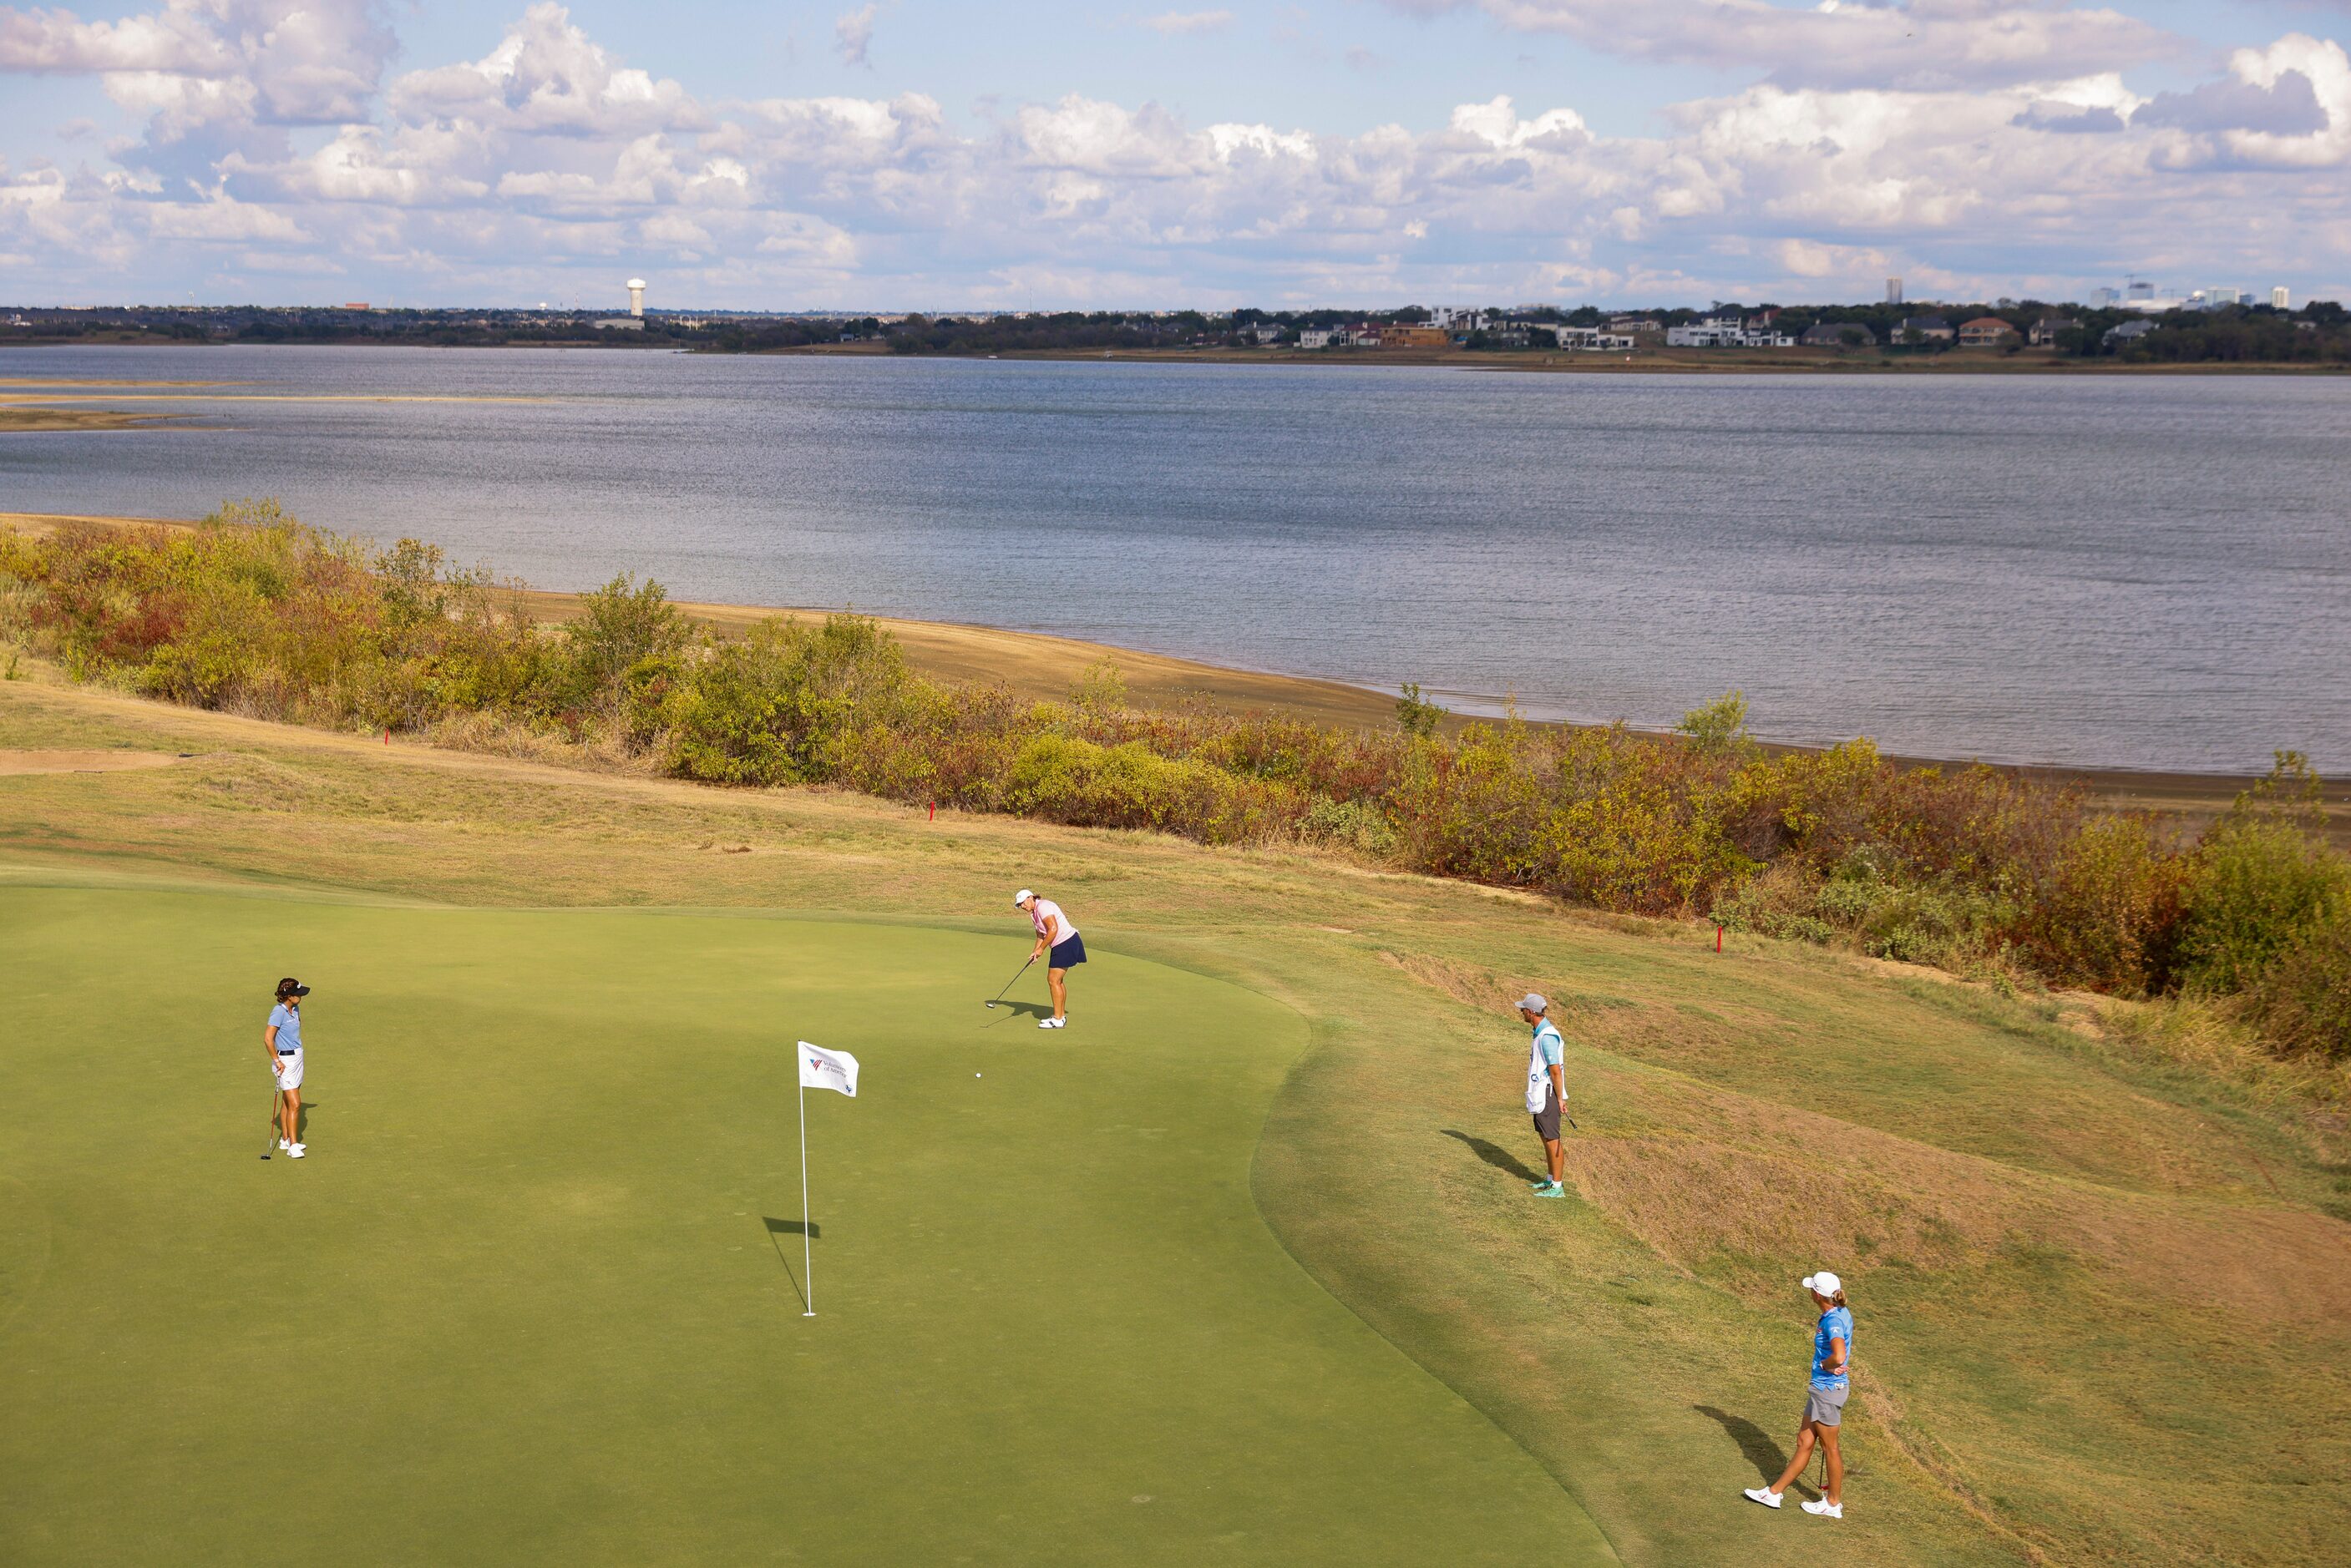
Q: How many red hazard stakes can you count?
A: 3